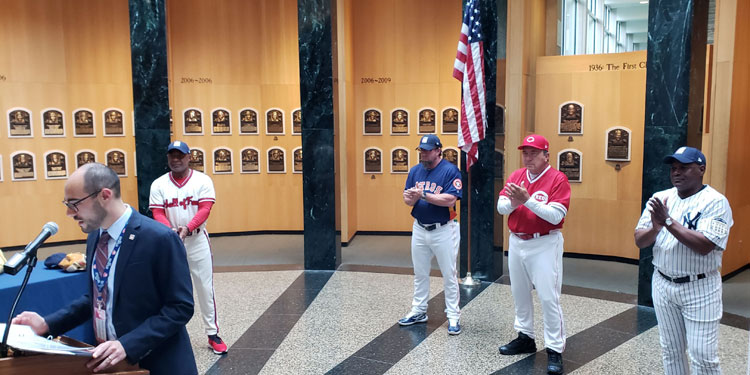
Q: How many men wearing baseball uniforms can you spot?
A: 4